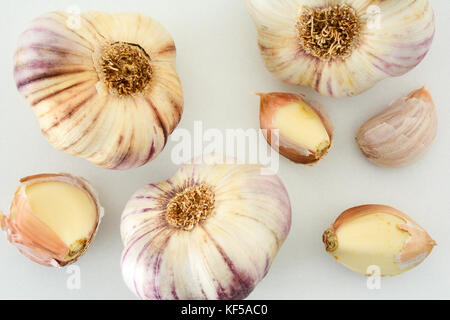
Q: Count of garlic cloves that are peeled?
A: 3